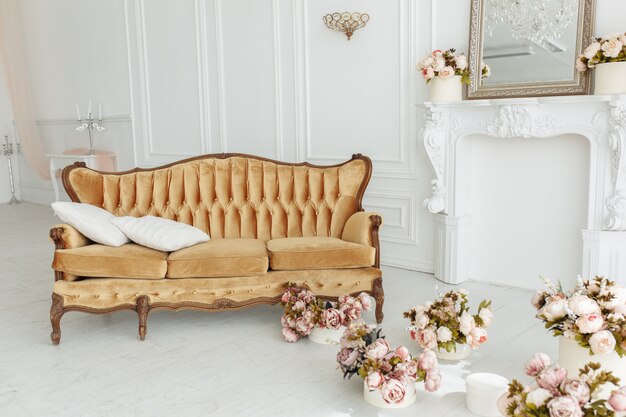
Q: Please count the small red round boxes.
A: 0